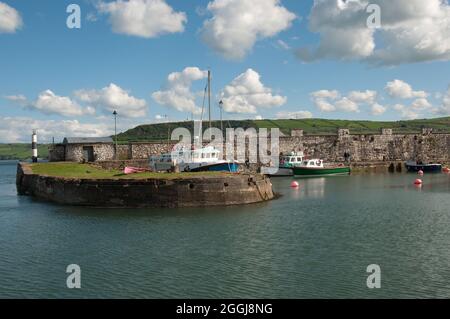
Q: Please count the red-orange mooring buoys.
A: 4